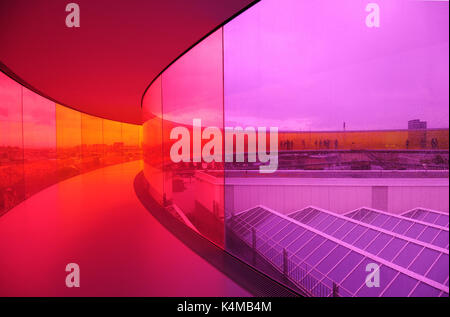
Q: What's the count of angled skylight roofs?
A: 4